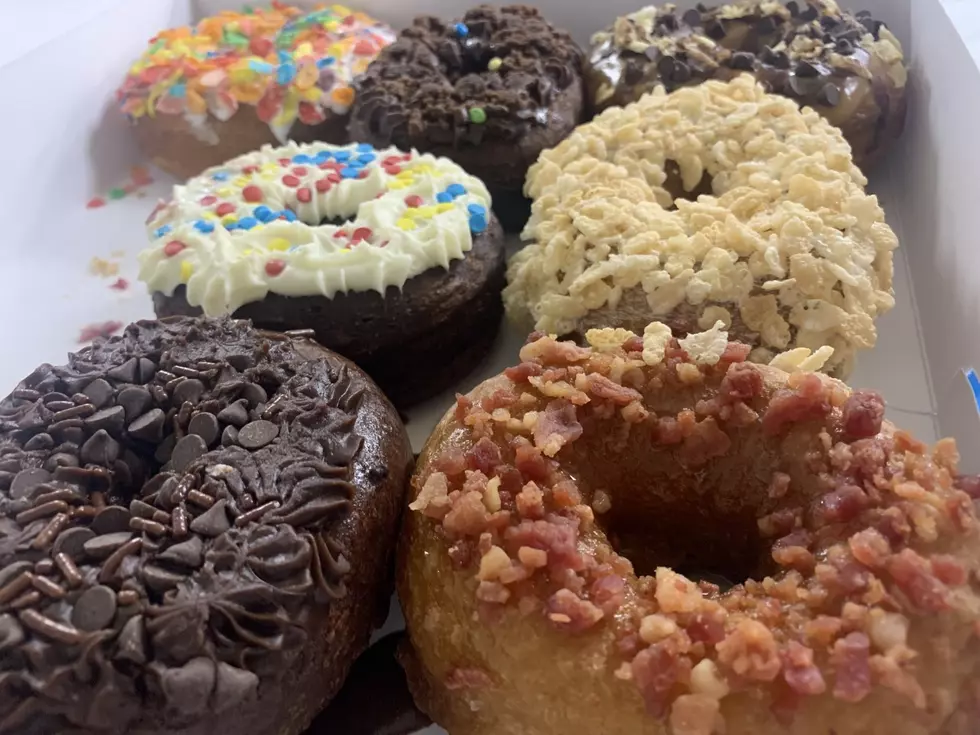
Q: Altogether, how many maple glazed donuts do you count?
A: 1